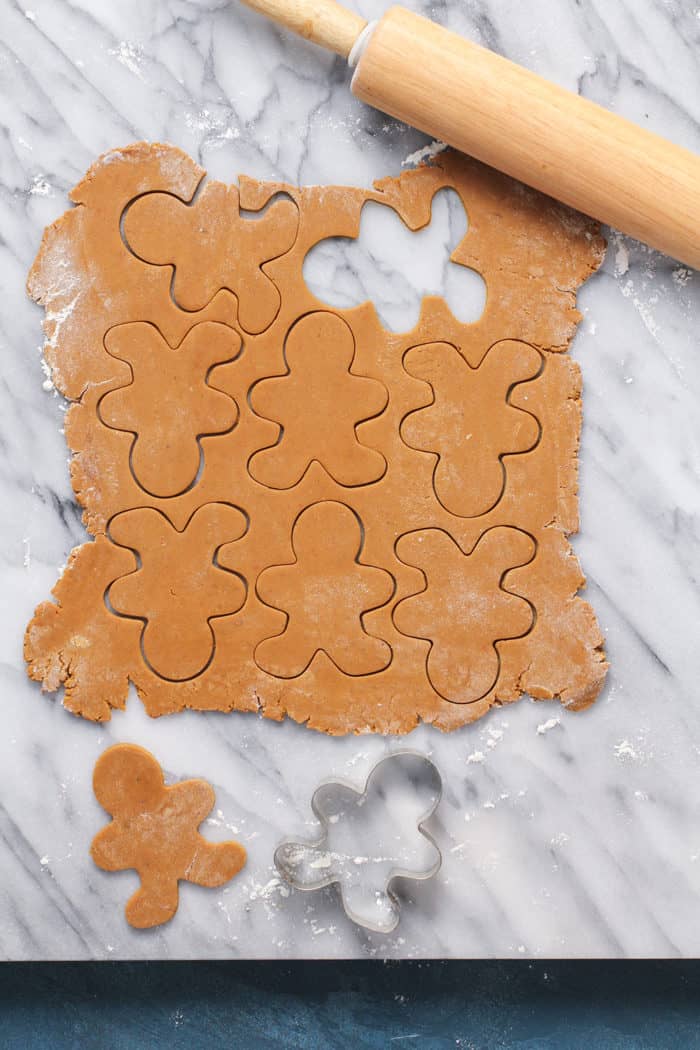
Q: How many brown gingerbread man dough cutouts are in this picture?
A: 8